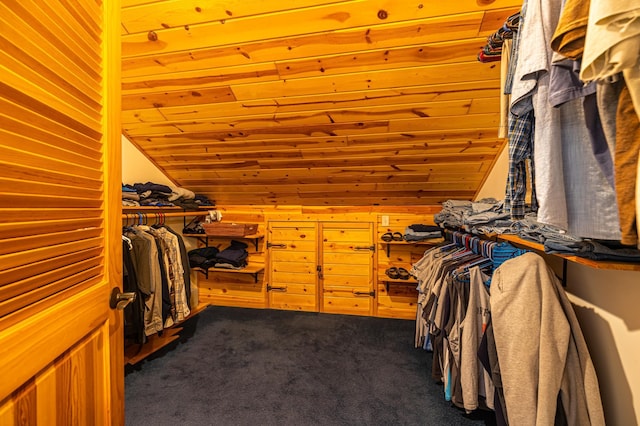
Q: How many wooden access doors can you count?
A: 2